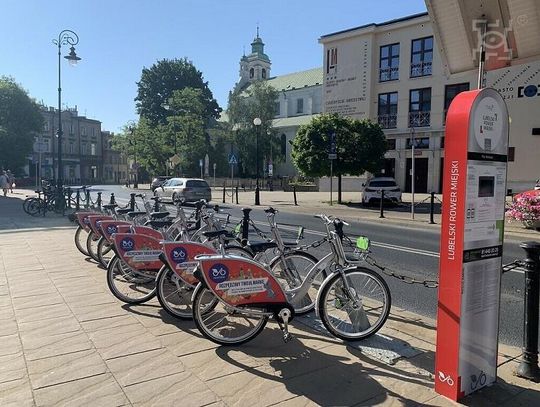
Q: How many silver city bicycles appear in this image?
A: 7